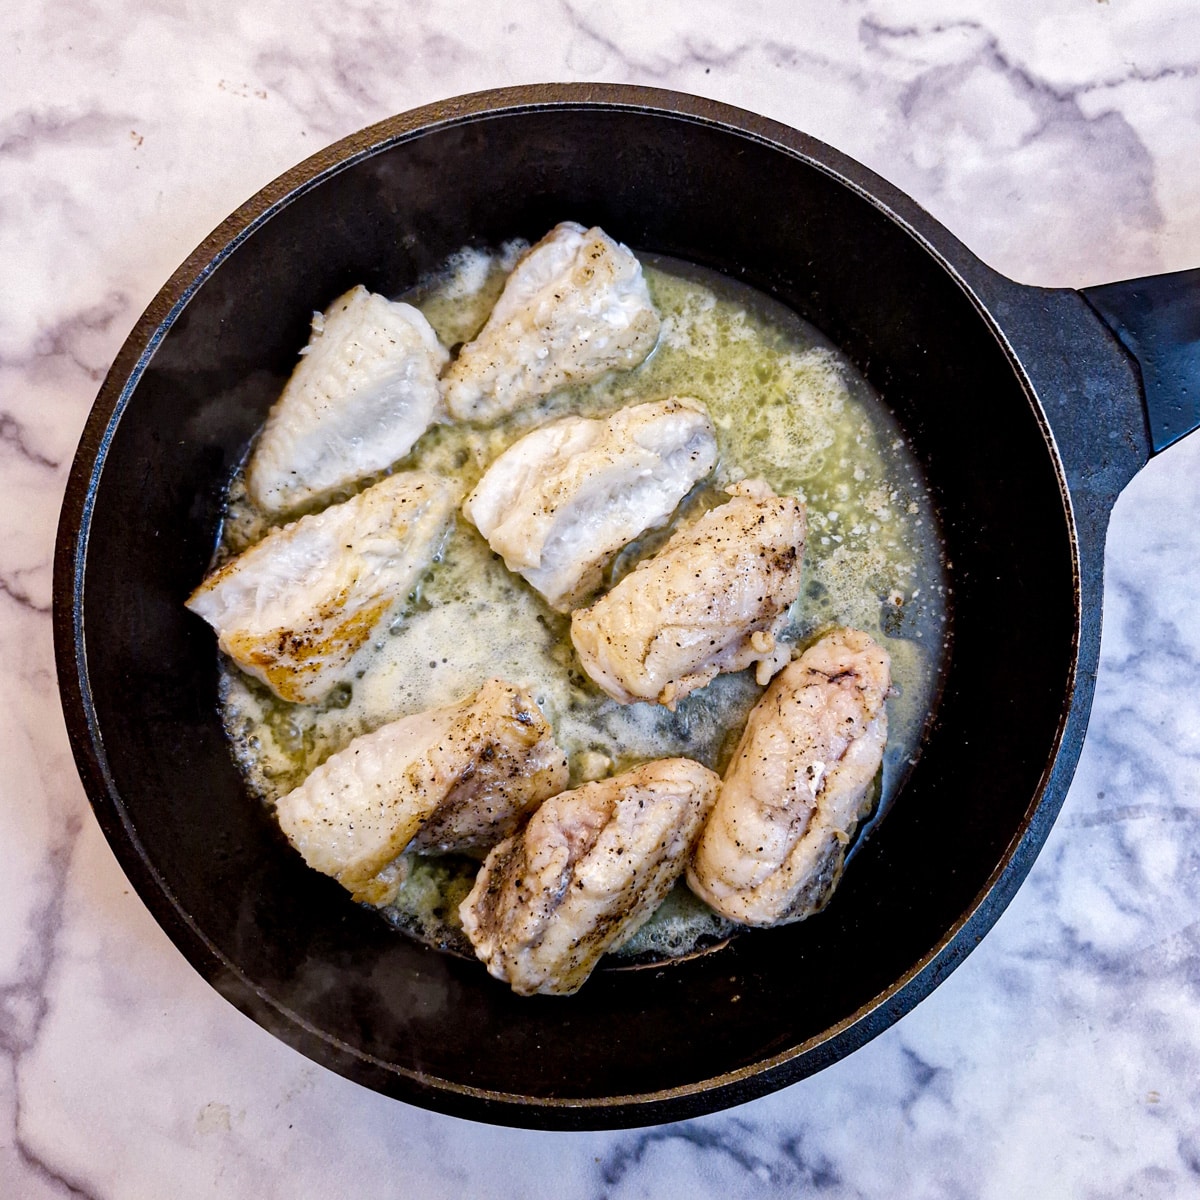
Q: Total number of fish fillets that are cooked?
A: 8